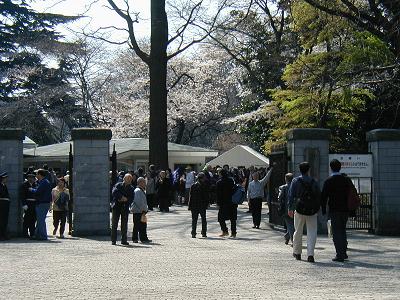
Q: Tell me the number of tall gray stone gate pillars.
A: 4